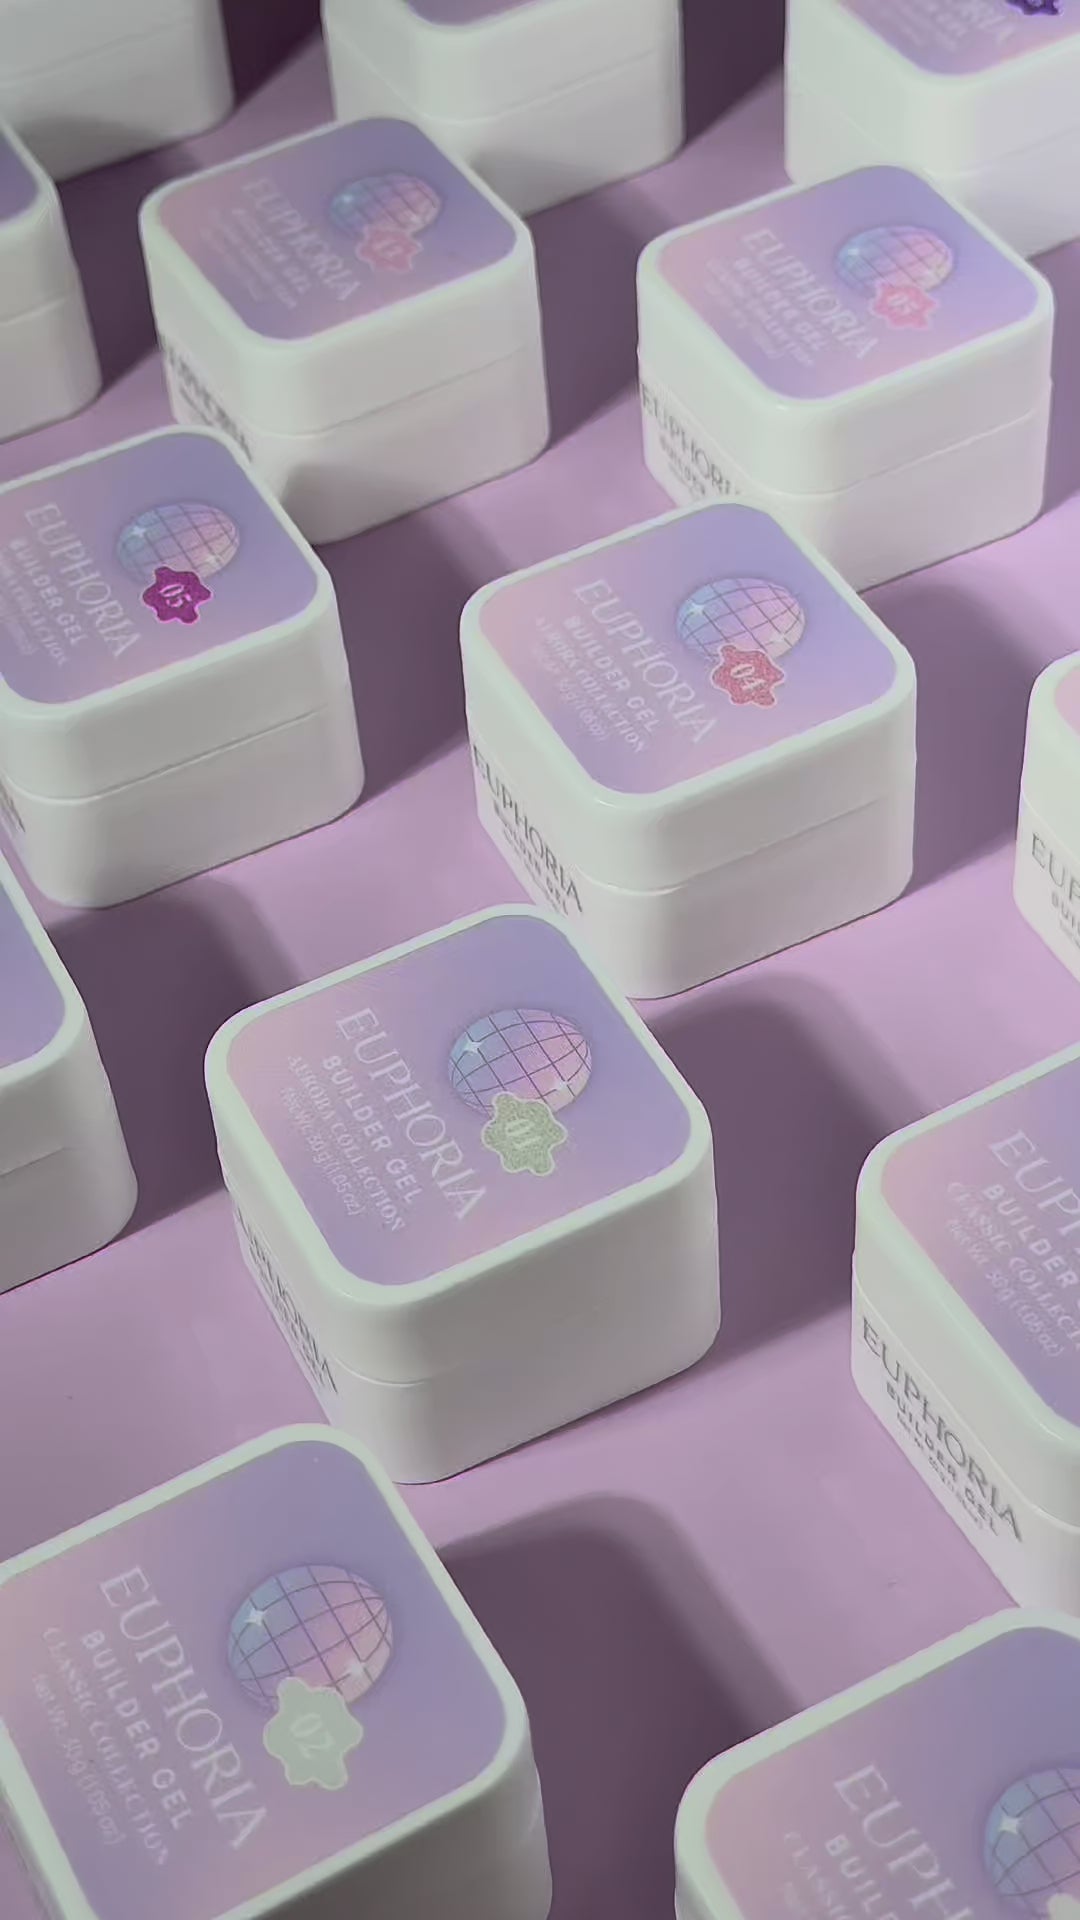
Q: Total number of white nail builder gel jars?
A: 14